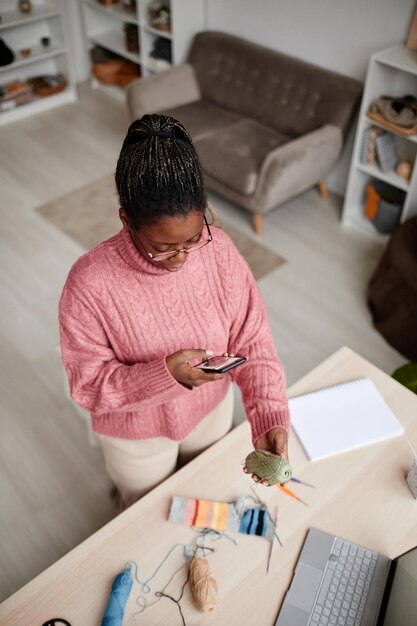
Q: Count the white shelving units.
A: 3